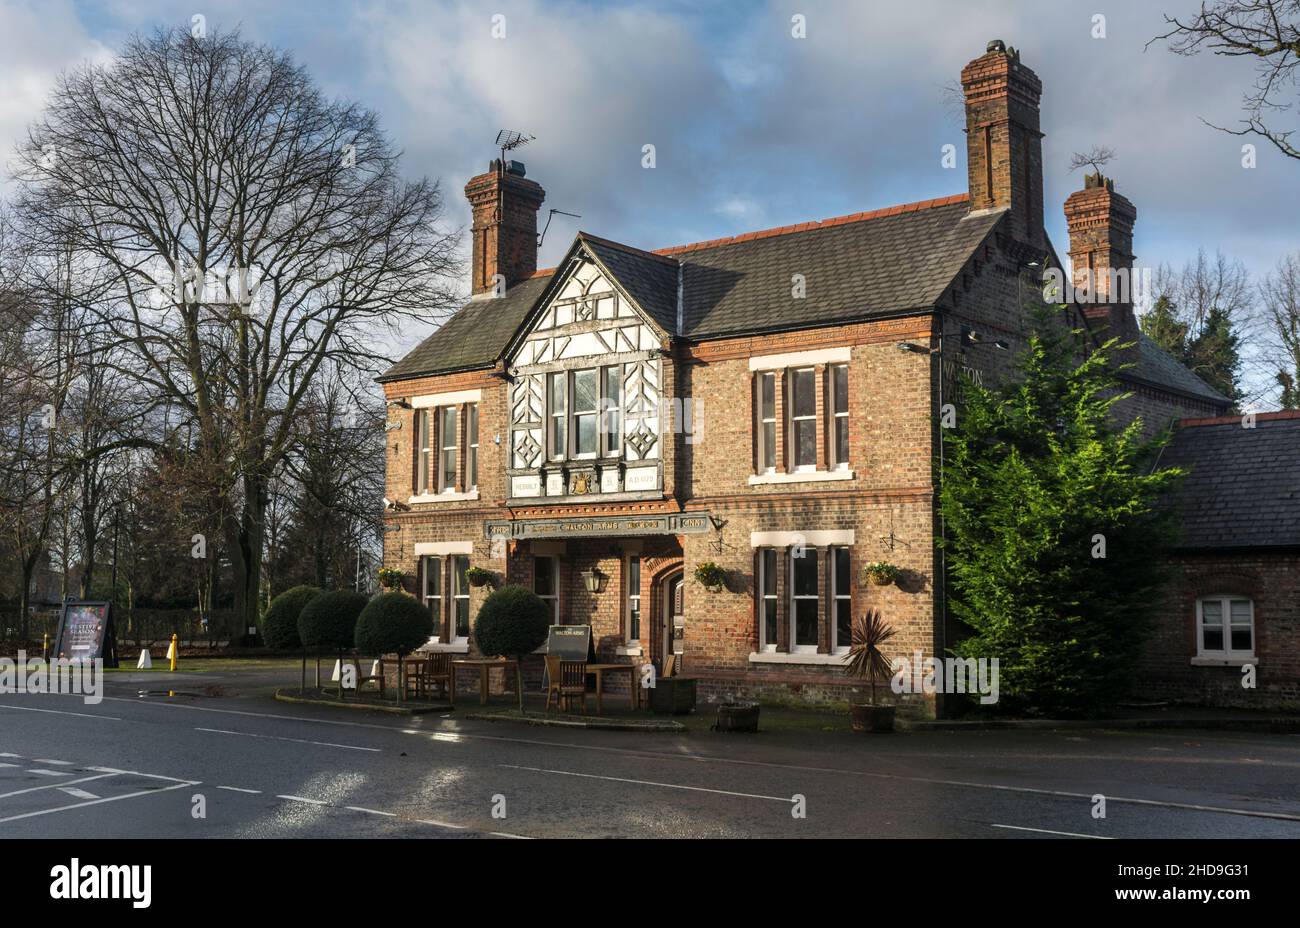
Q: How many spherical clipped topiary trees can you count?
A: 4